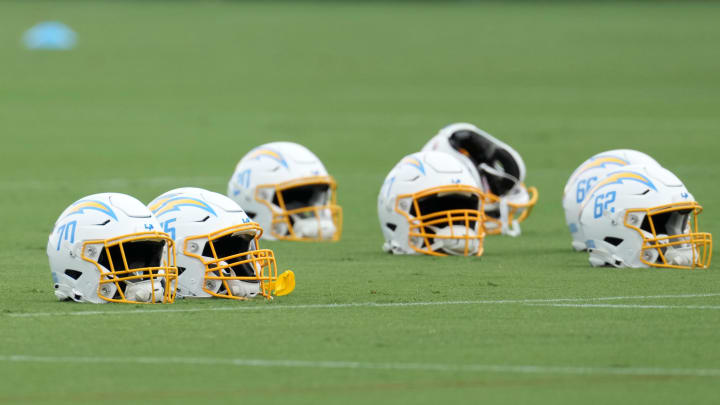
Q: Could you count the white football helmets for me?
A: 7